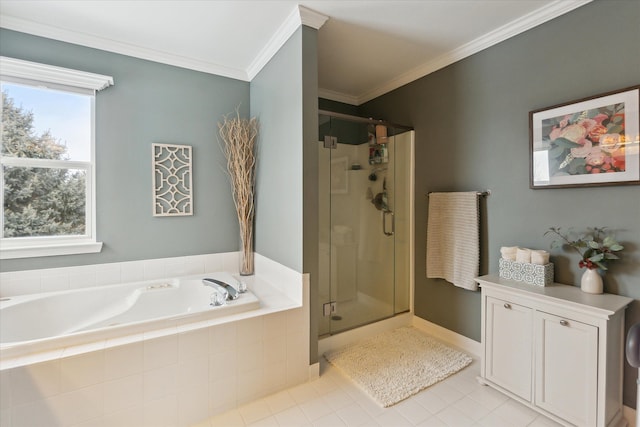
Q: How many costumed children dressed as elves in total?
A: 0